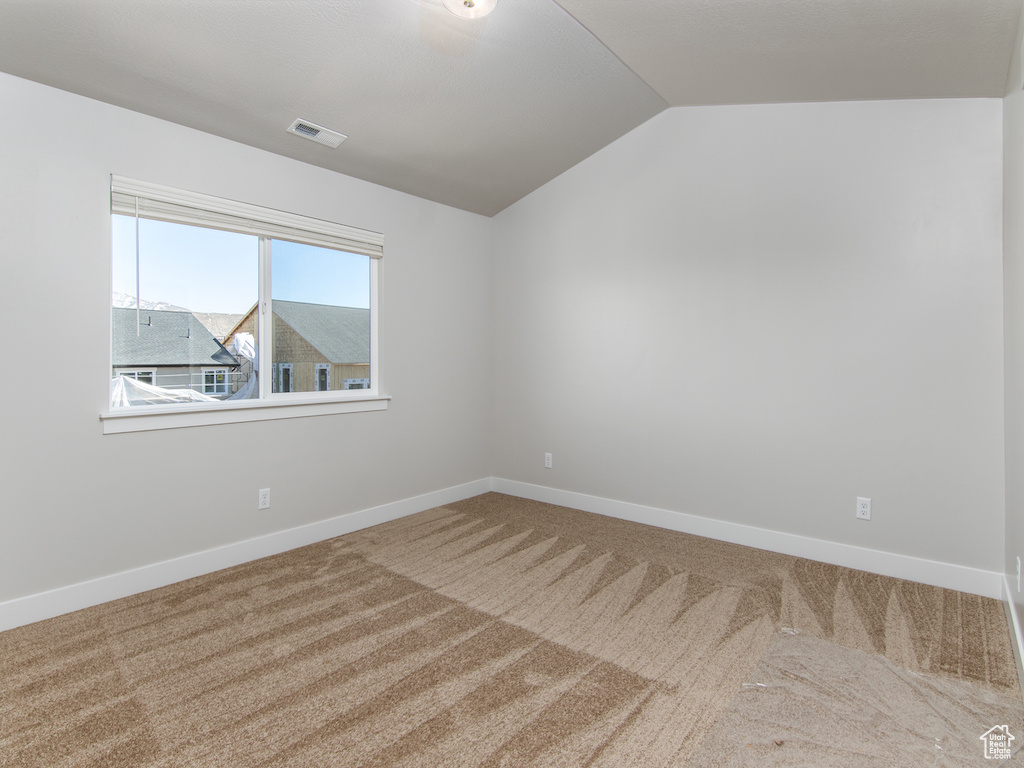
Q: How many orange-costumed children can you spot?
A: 0